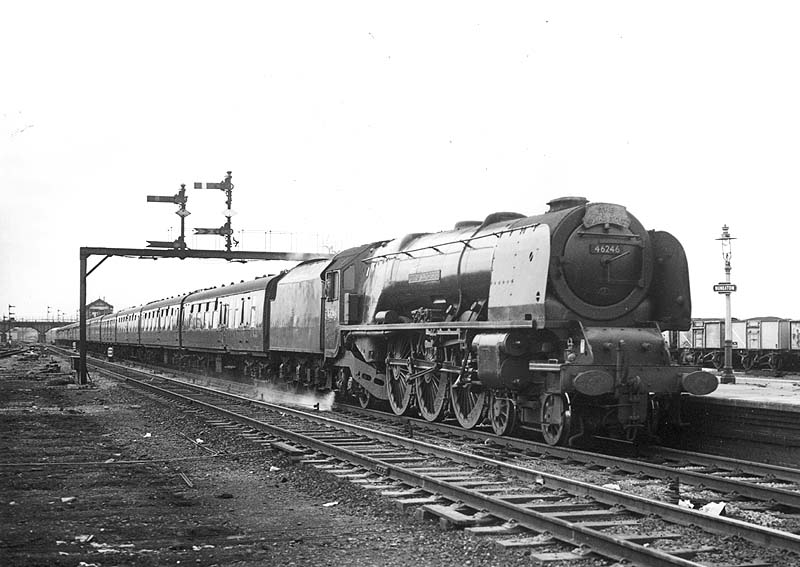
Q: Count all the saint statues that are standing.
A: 0